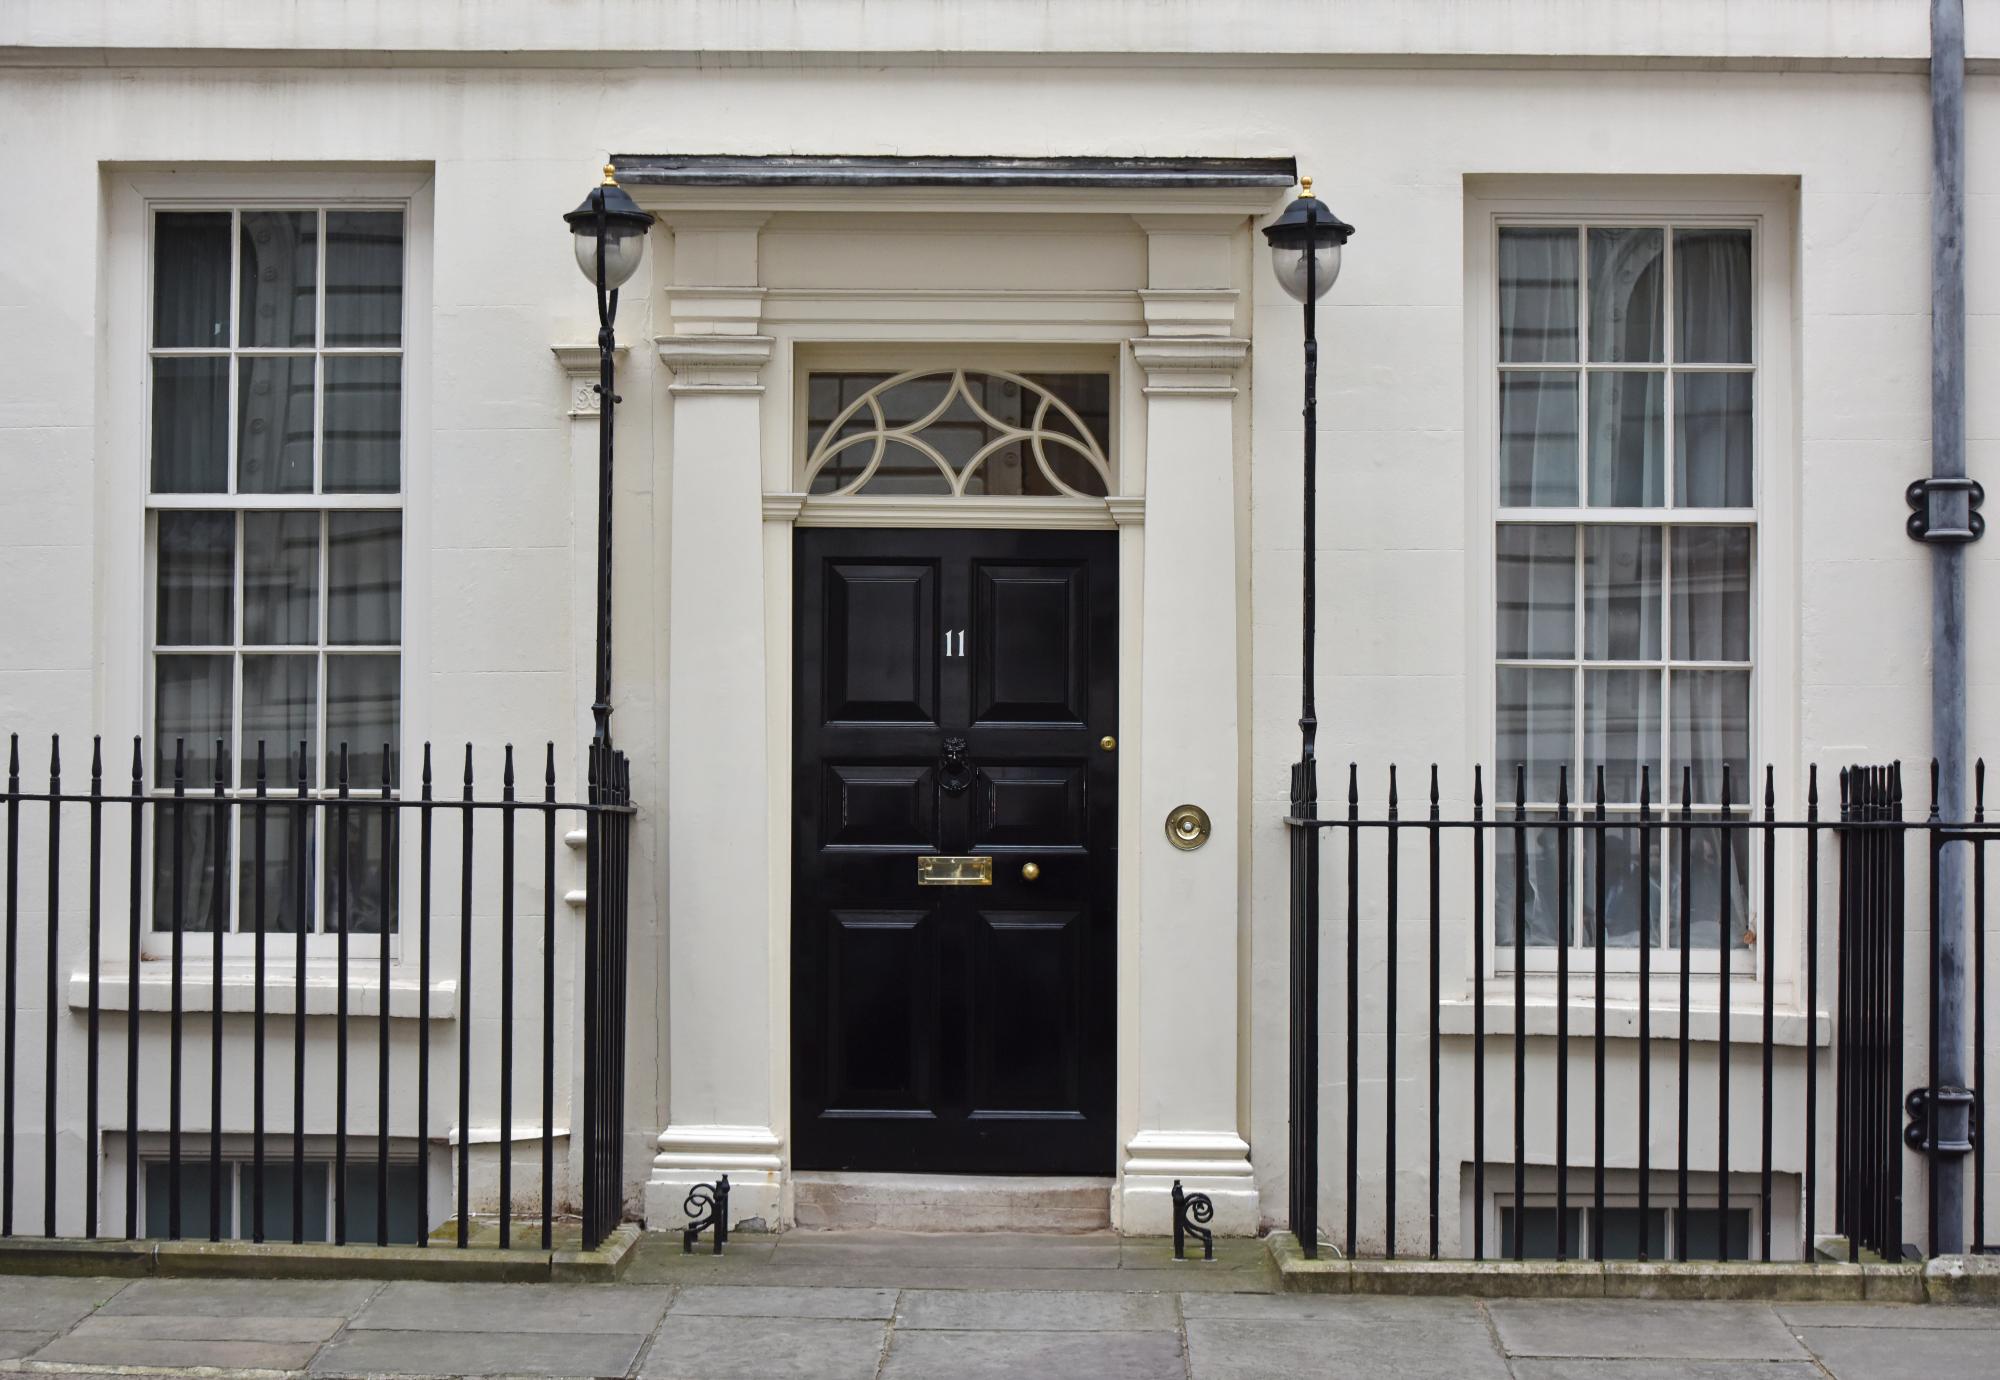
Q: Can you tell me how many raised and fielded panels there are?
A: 6